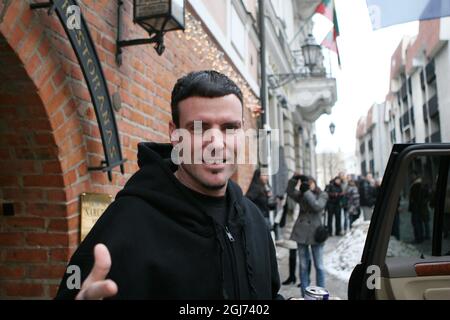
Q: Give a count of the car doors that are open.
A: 1